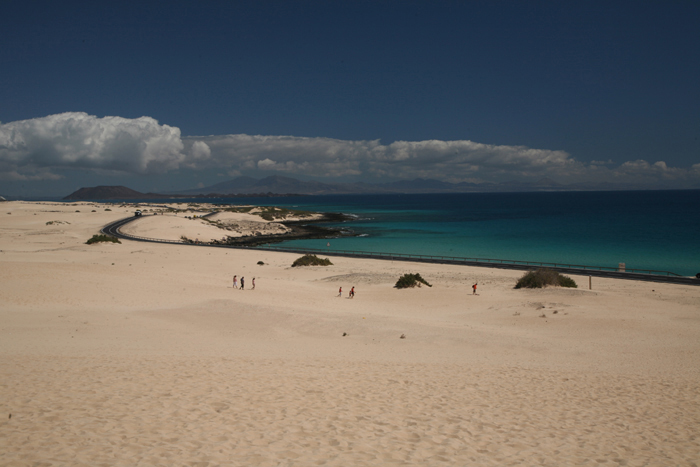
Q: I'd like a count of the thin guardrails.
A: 1